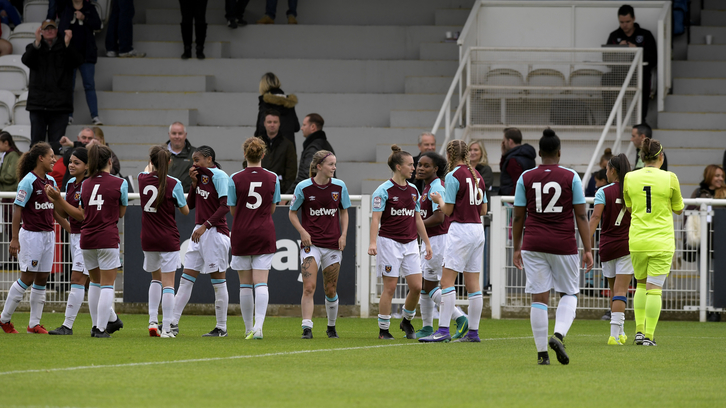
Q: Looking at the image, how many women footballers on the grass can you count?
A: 13